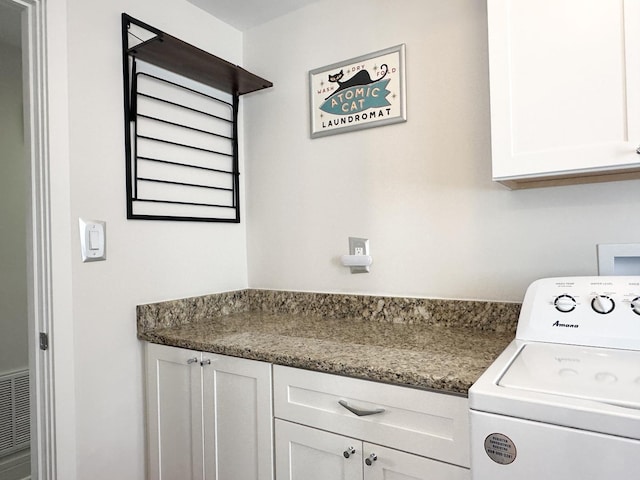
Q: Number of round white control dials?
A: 3